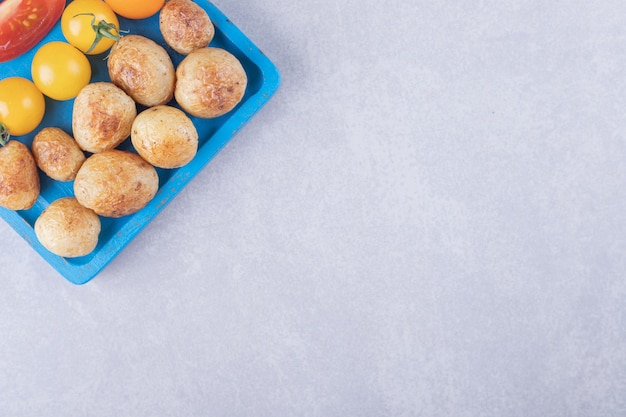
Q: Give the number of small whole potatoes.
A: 9